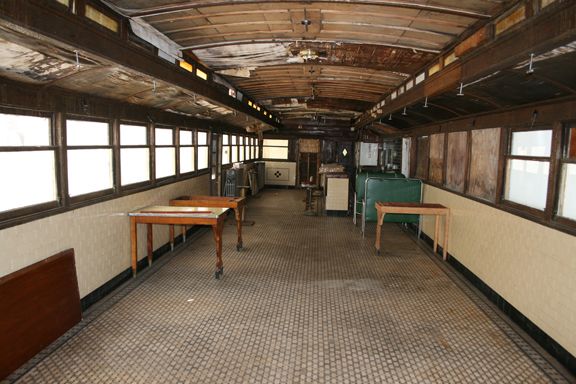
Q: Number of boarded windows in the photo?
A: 4